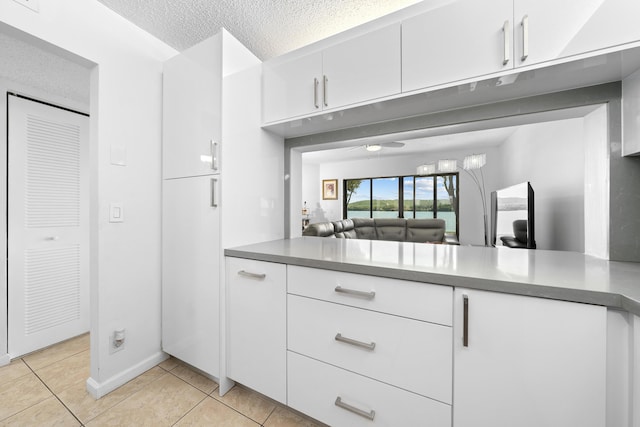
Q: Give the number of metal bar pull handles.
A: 11